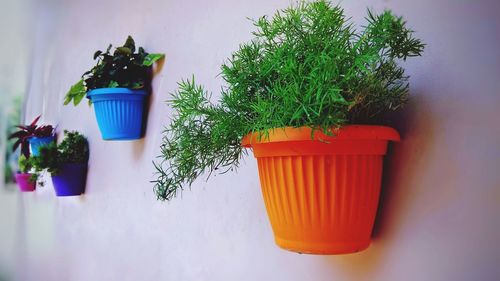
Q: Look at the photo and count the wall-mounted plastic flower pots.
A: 5